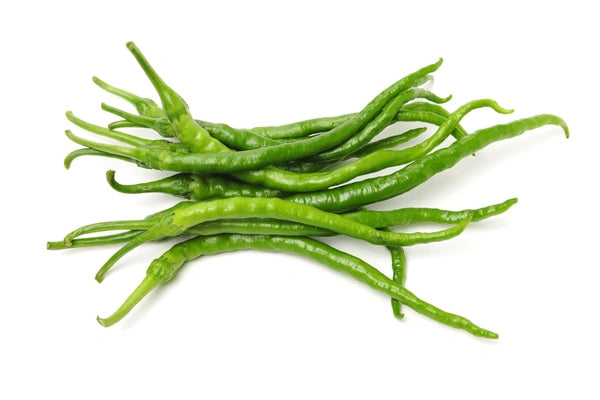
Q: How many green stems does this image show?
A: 12